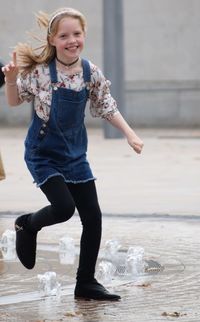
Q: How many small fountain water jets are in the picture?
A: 6